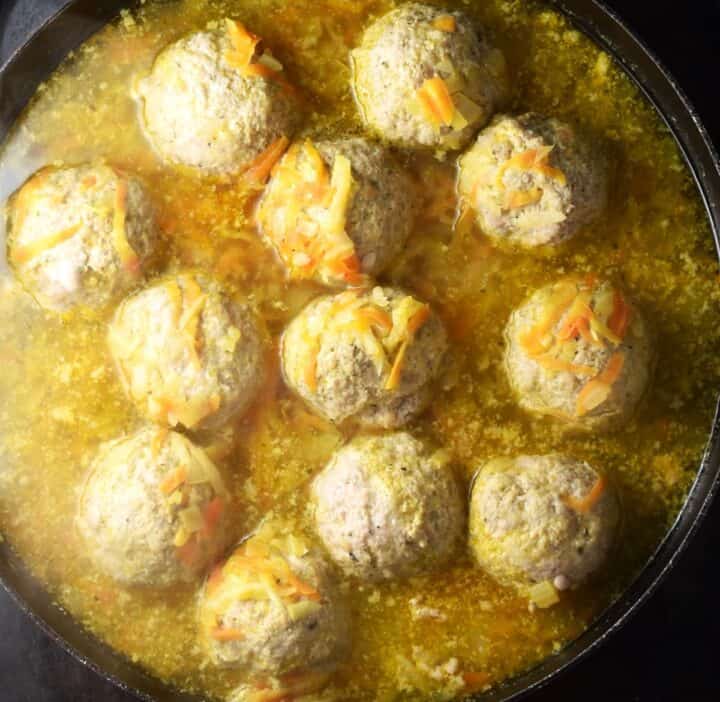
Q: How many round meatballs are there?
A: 12